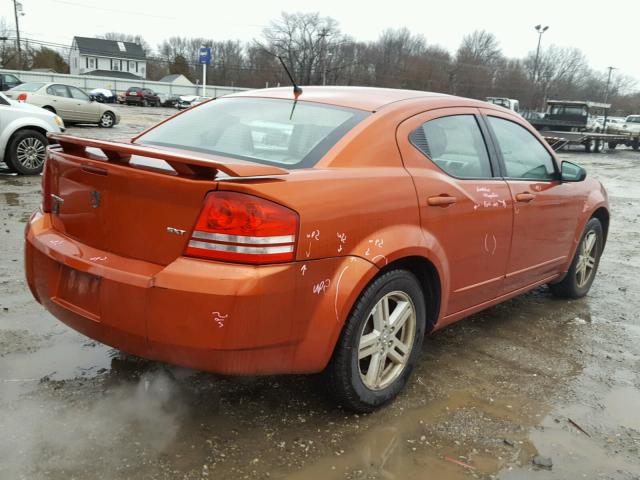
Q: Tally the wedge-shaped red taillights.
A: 1